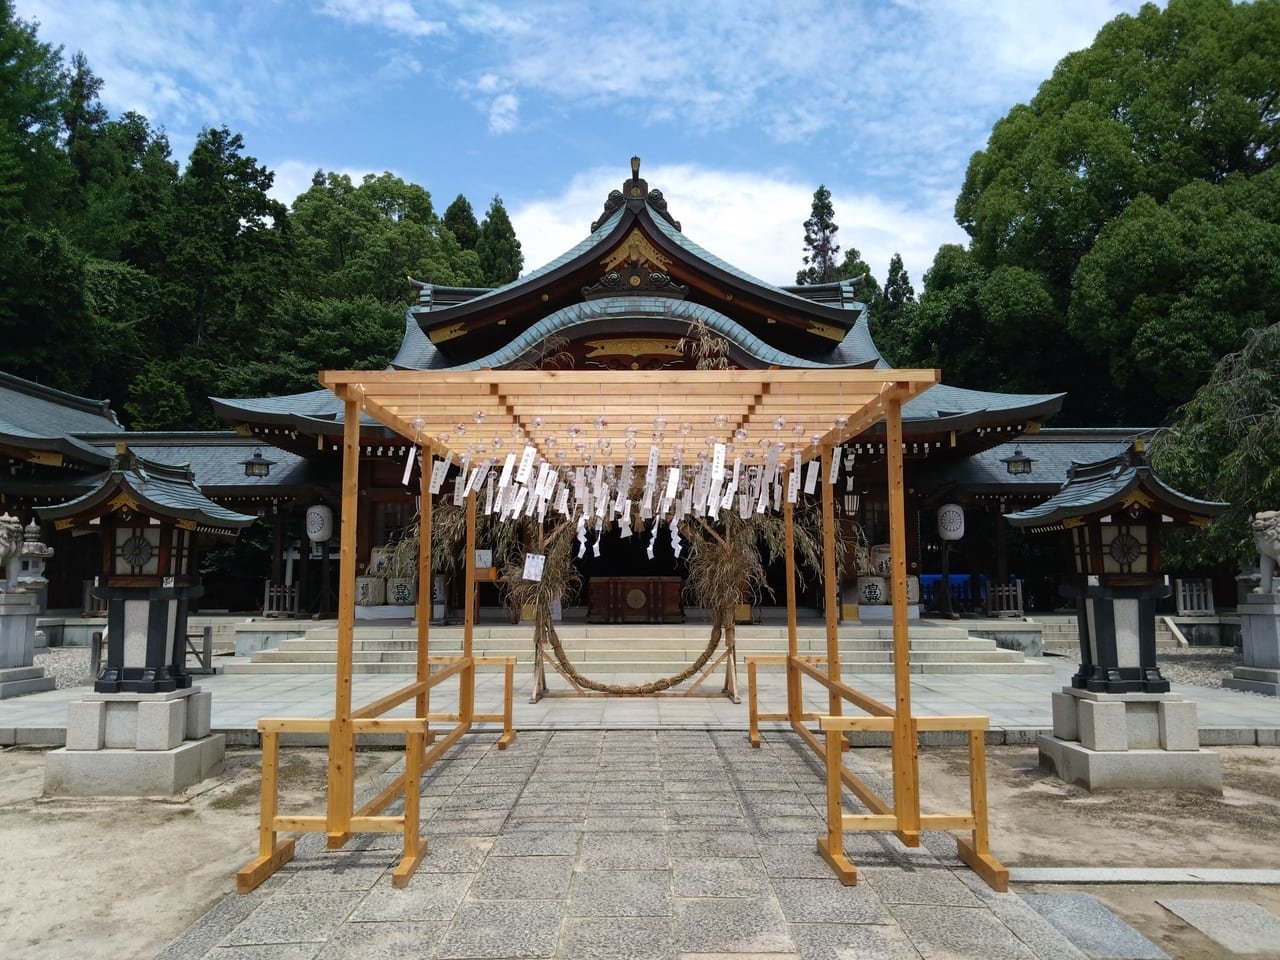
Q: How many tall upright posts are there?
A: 6